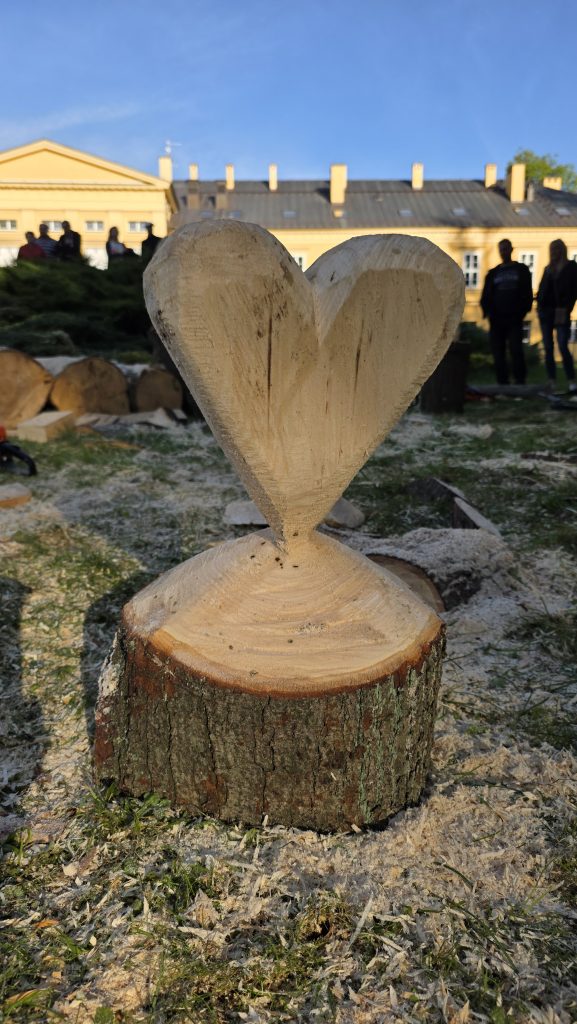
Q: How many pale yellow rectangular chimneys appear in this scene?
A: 9